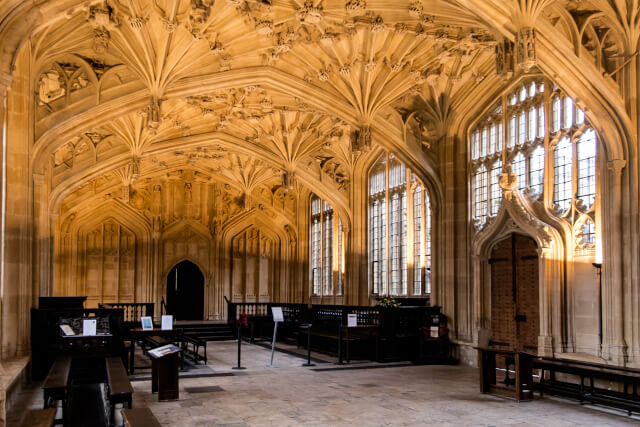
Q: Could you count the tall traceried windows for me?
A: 3